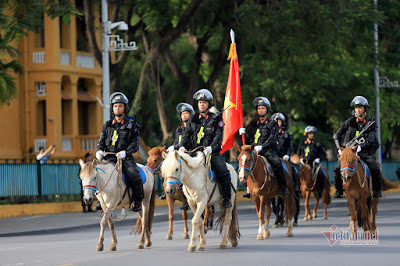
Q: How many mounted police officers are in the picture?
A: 7